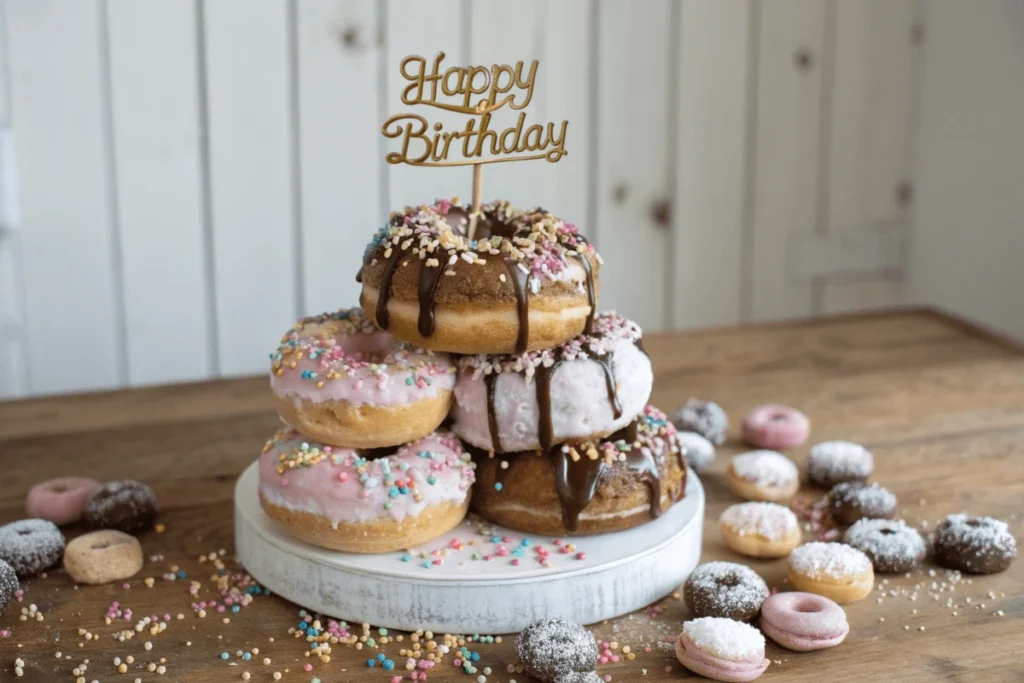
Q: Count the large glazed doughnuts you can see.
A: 5